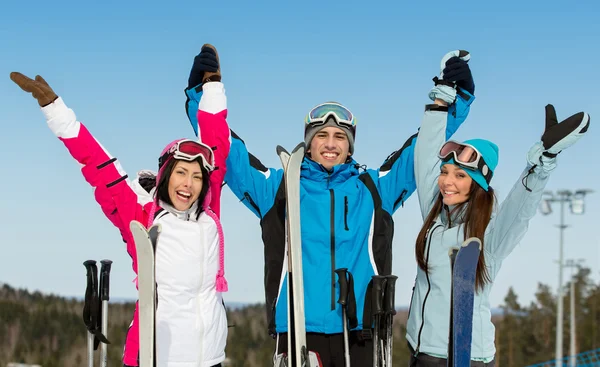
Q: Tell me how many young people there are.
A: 3